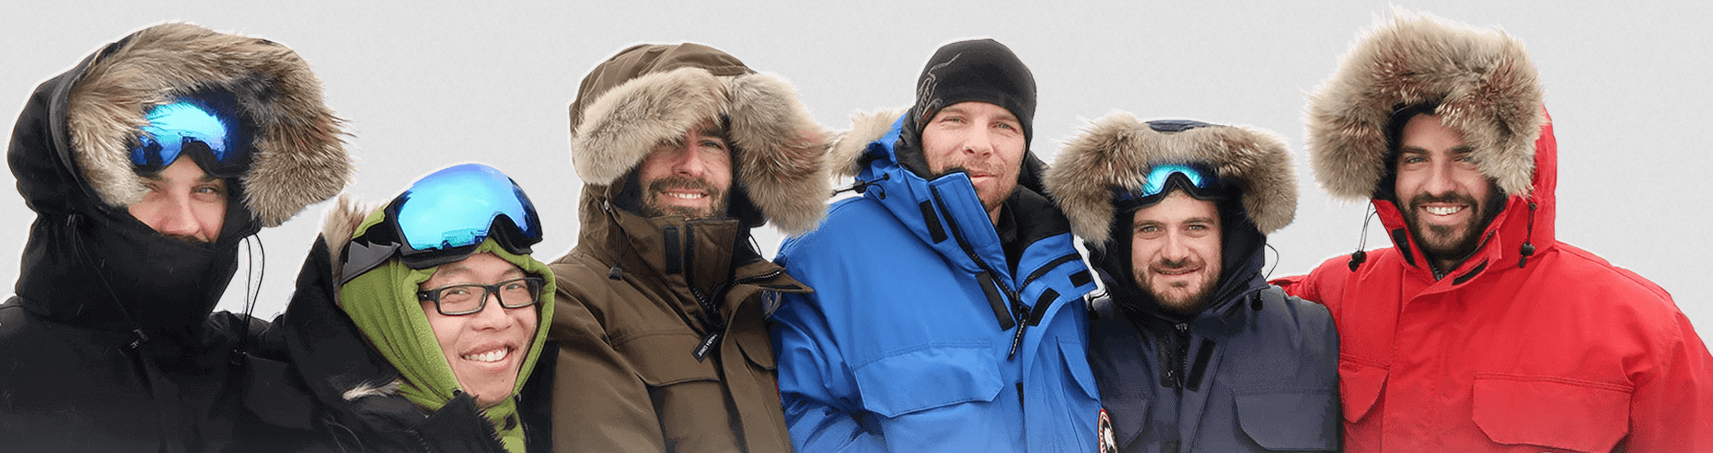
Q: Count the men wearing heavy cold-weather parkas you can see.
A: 6